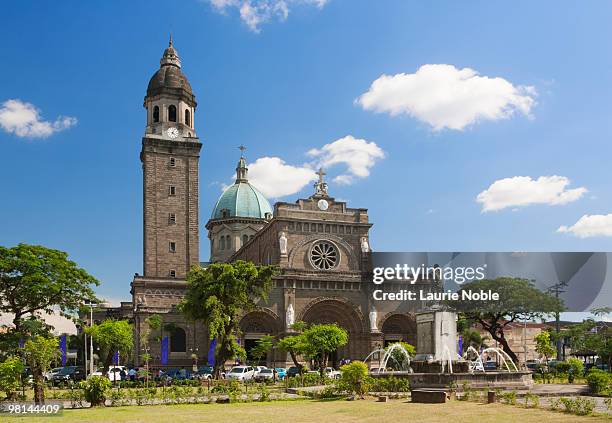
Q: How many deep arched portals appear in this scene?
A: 3